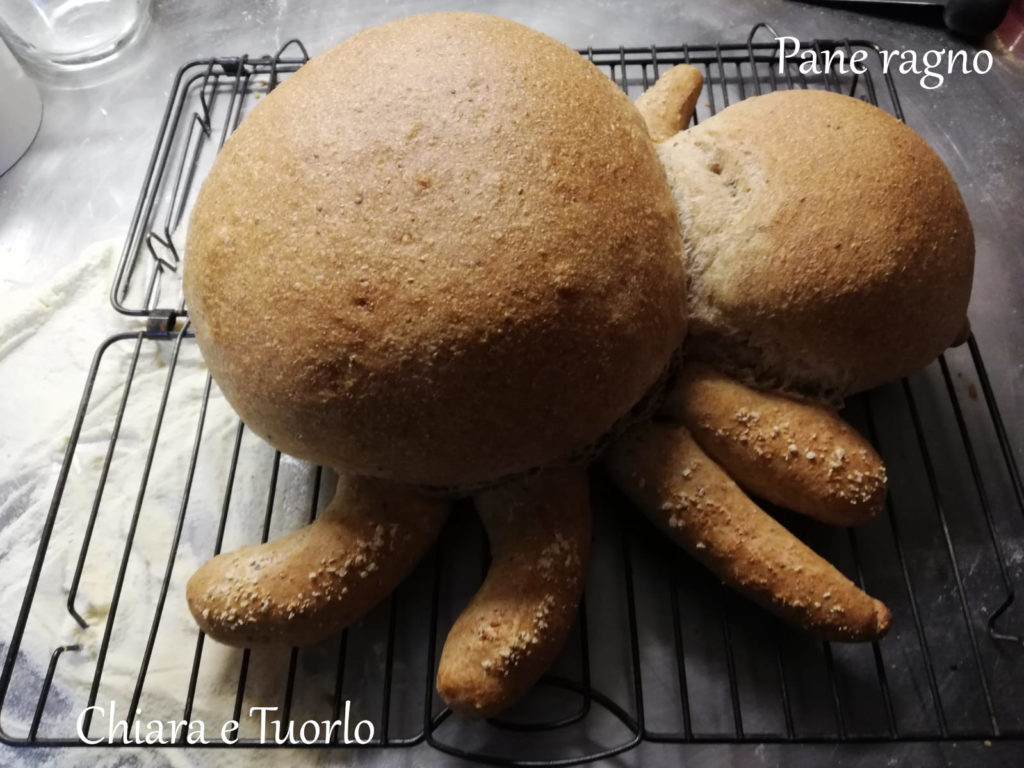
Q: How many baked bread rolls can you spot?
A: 7